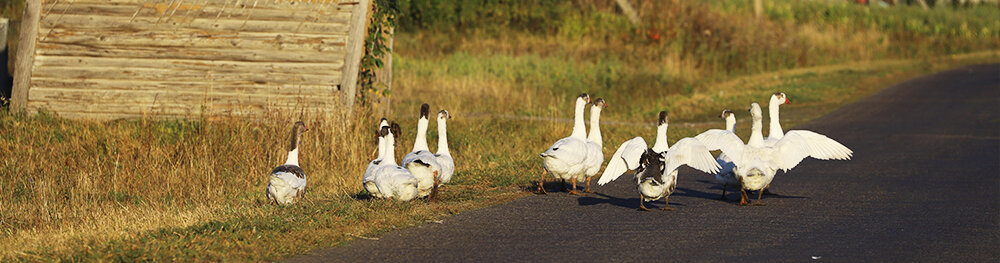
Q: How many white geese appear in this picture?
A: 11